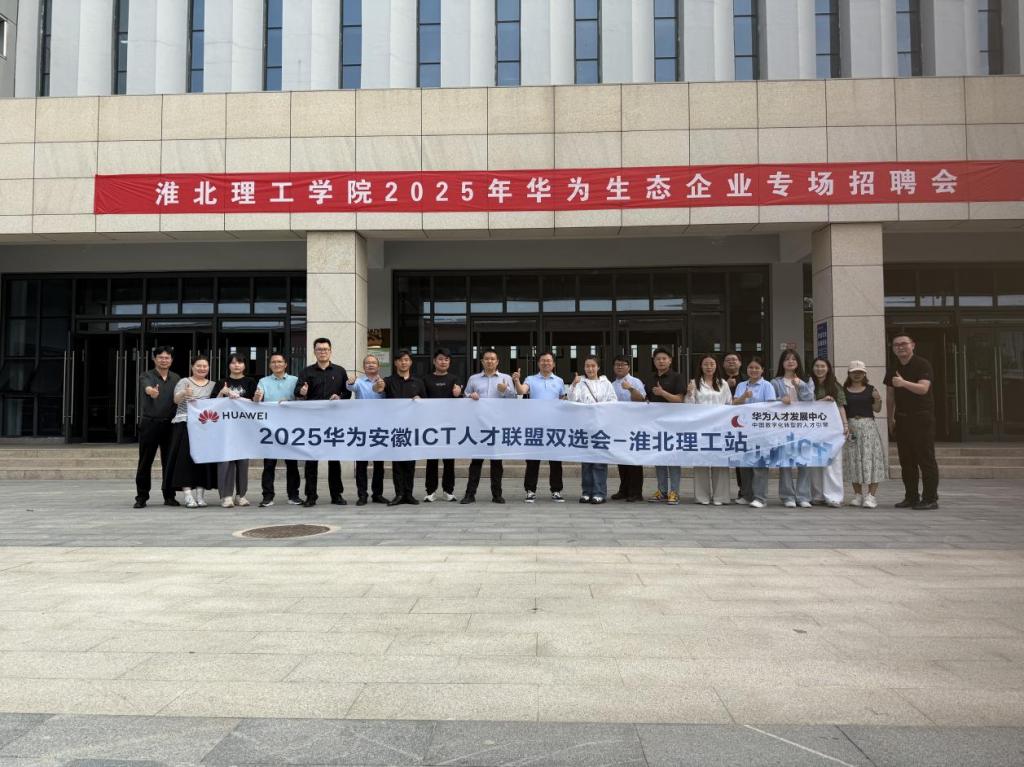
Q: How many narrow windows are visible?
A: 13